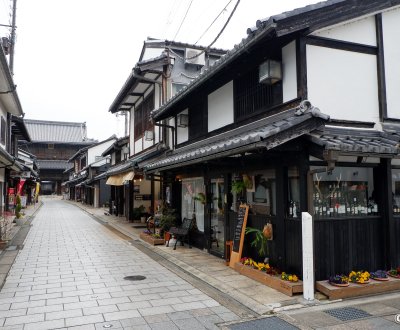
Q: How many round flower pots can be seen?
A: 4